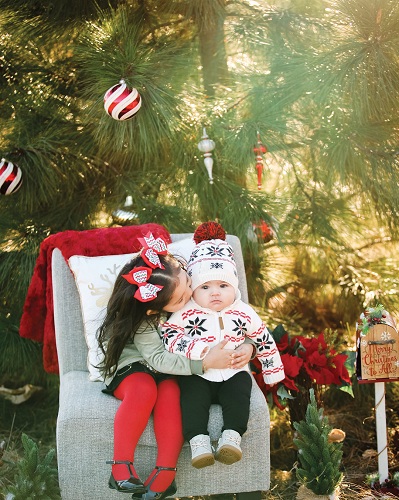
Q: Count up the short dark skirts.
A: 1